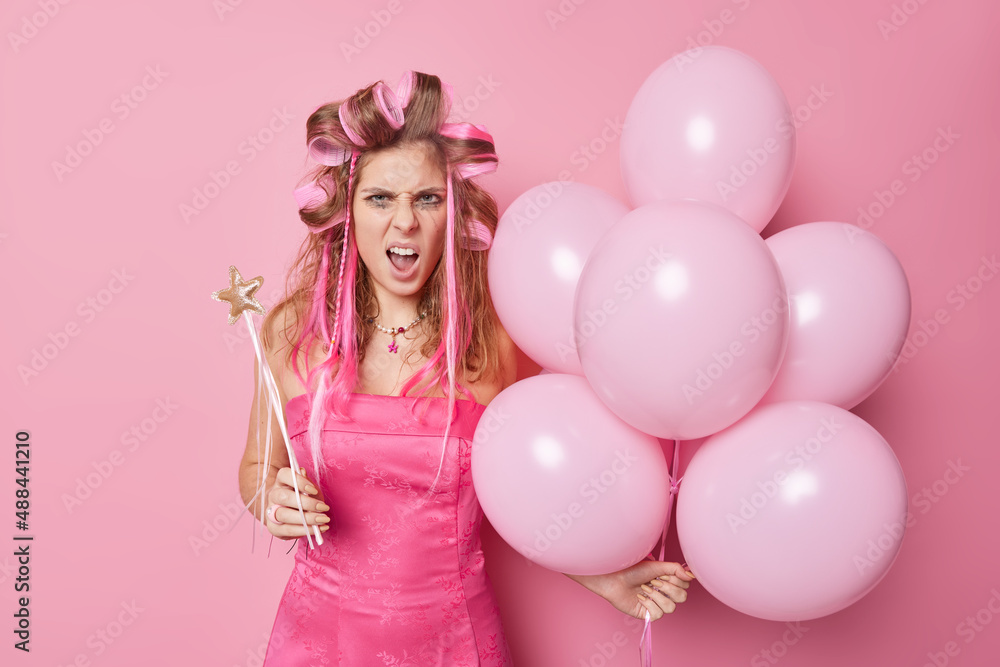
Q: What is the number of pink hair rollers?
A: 6